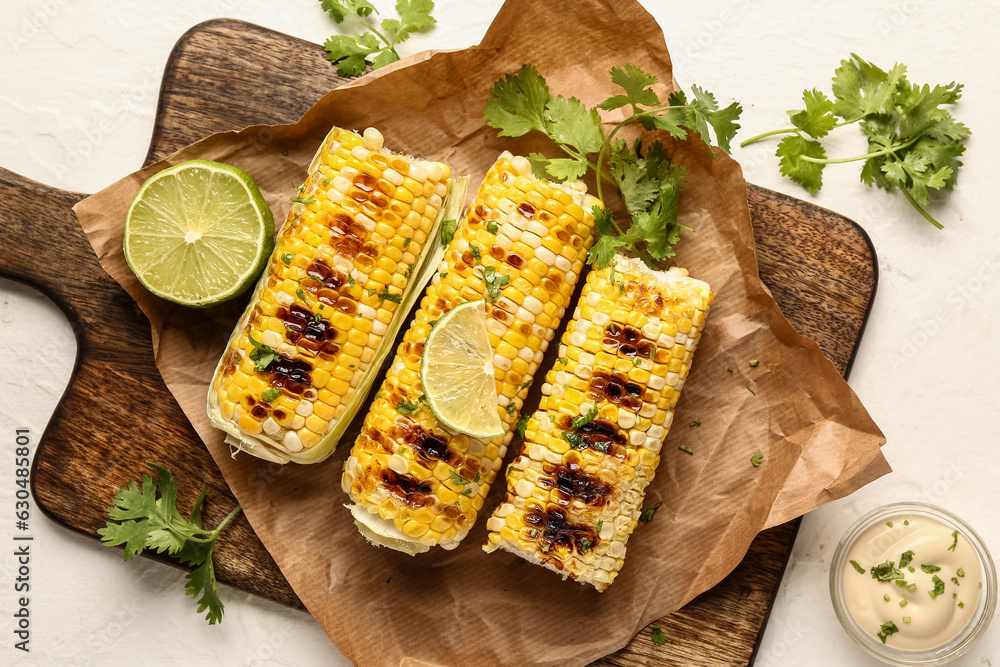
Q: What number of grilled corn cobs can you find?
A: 3